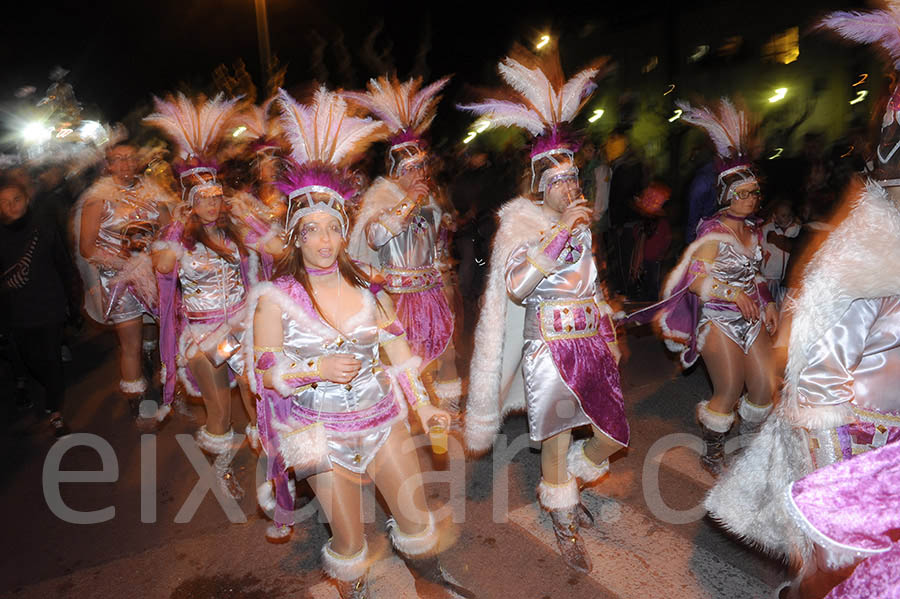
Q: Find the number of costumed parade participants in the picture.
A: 8